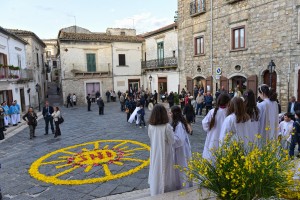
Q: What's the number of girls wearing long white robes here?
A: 6